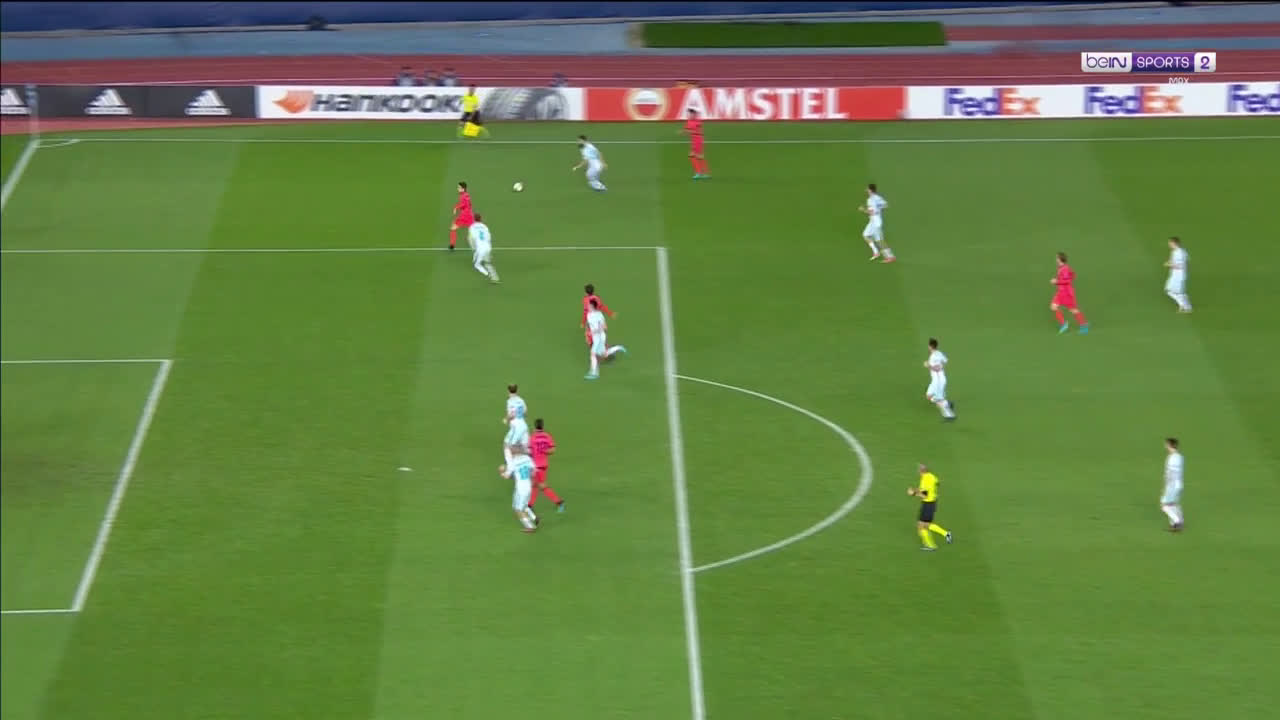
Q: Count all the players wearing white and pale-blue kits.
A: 9